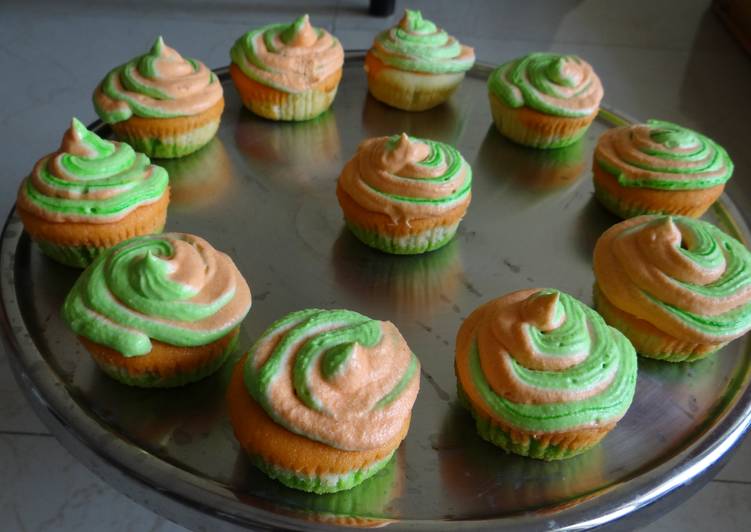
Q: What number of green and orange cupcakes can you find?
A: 11